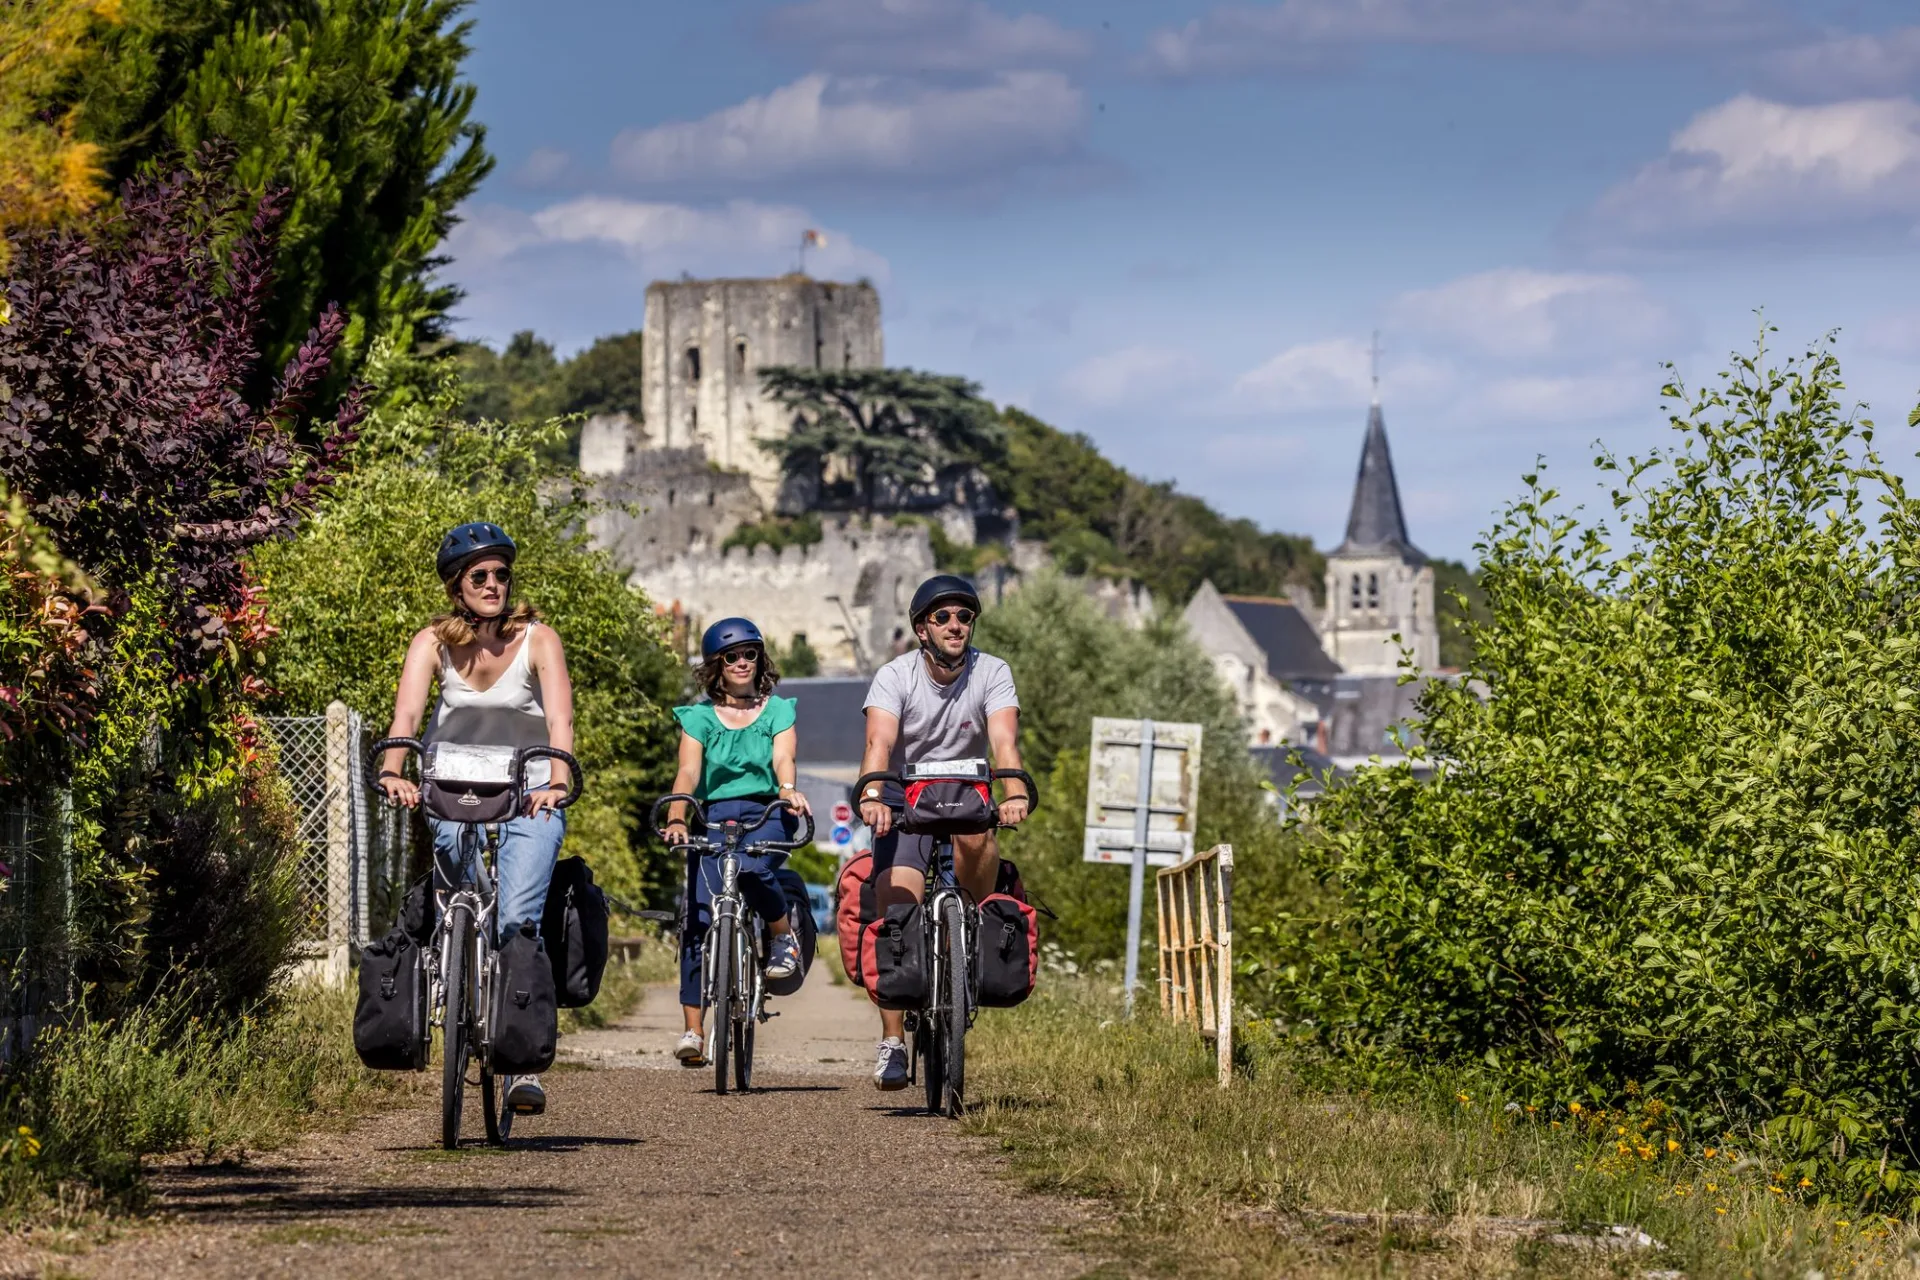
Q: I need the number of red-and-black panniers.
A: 4